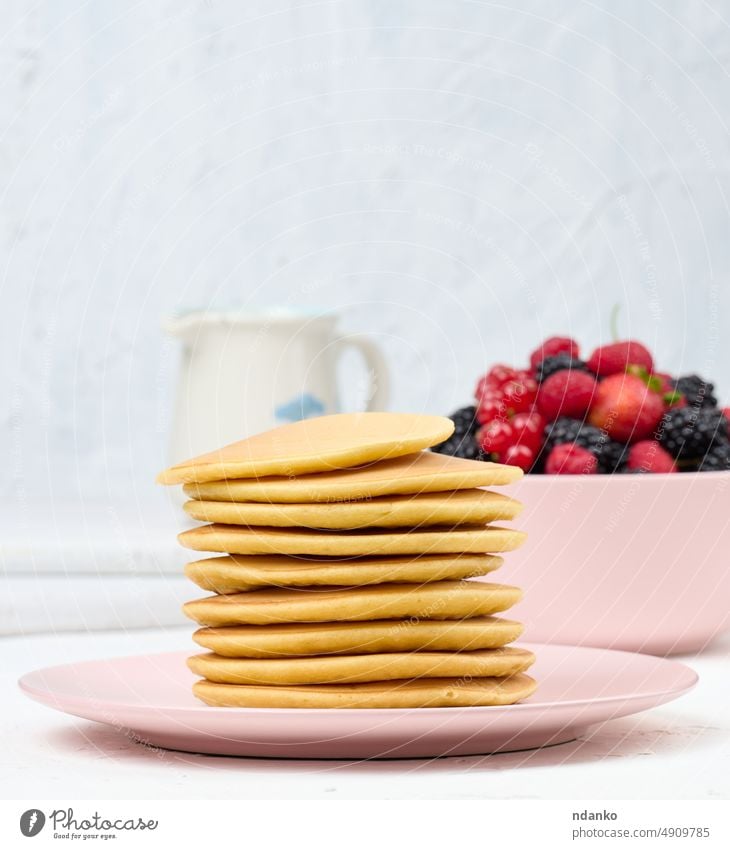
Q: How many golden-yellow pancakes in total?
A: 9